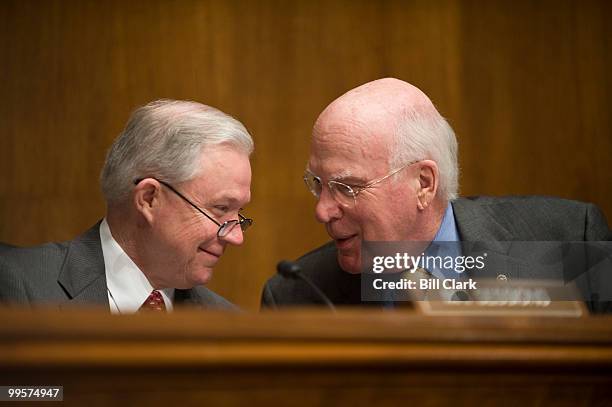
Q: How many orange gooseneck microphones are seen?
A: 0